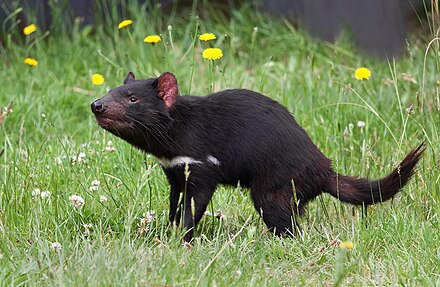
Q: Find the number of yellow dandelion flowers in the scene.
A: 9